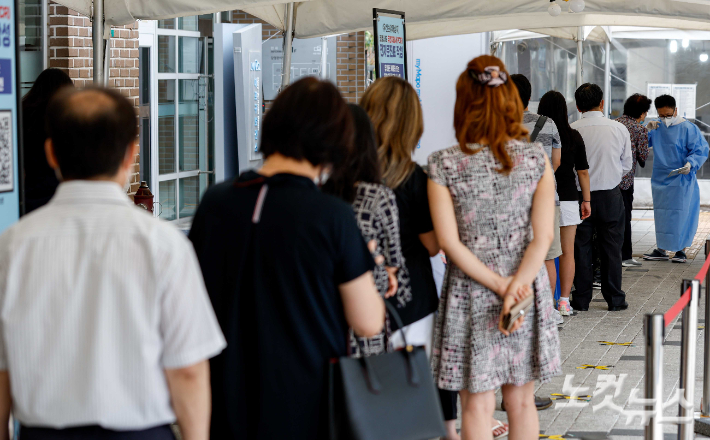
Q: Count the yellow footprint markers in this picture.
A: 4